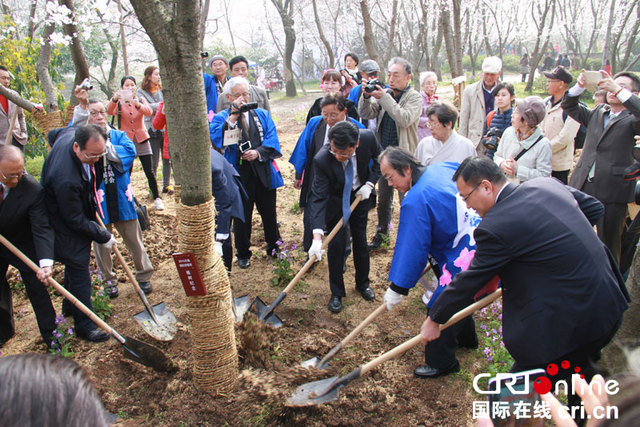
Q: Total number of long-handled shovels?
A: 6